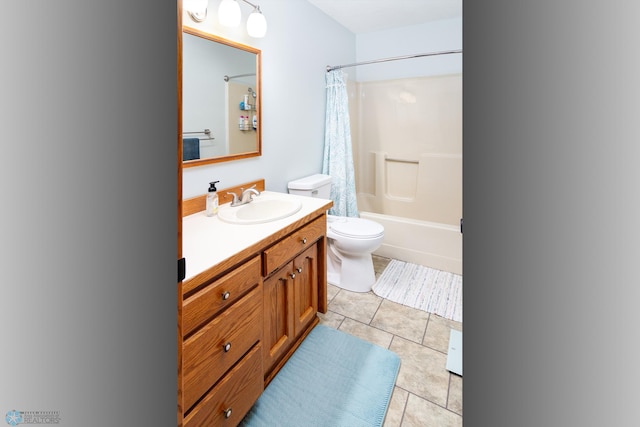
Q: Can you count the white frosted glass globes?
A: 3